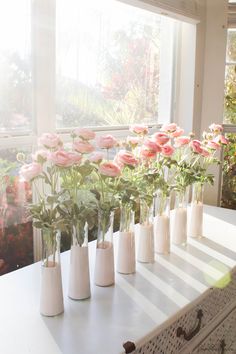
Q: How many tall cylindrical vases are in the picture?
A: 8